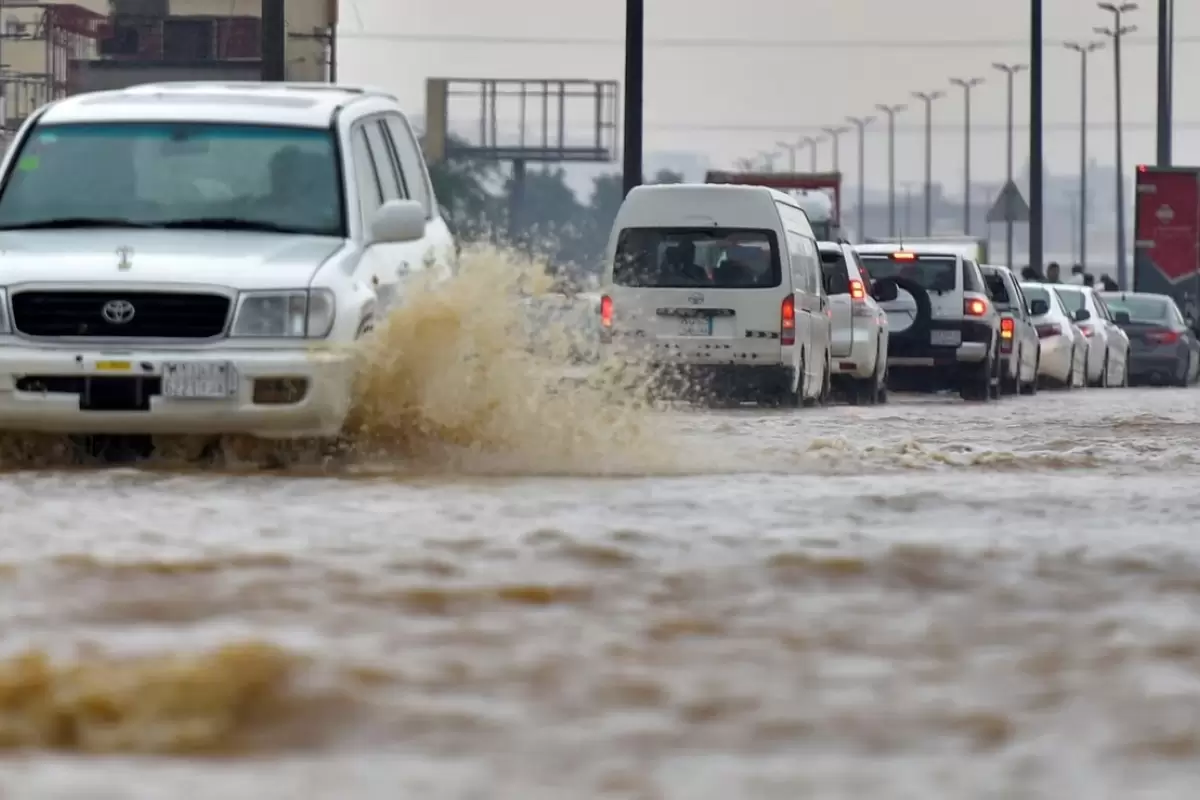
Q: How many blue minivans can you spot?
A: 0